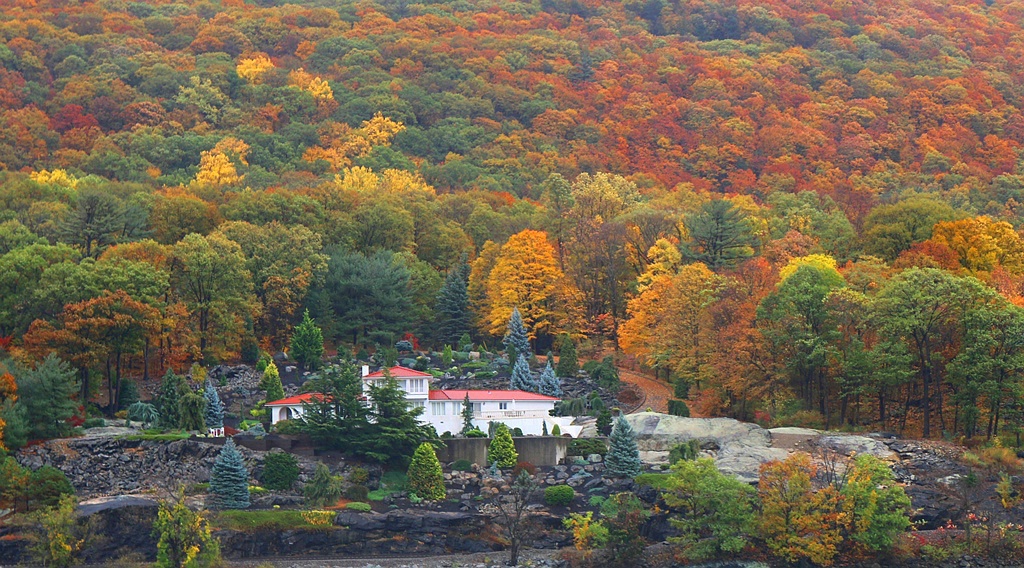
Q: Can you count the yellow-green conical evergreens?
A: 3